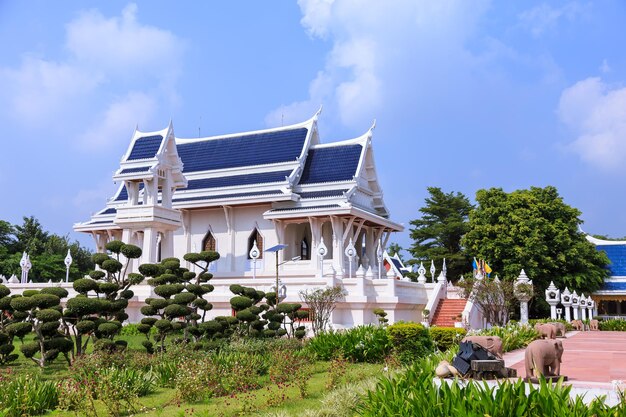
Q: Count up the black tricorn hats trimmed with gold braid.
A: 0